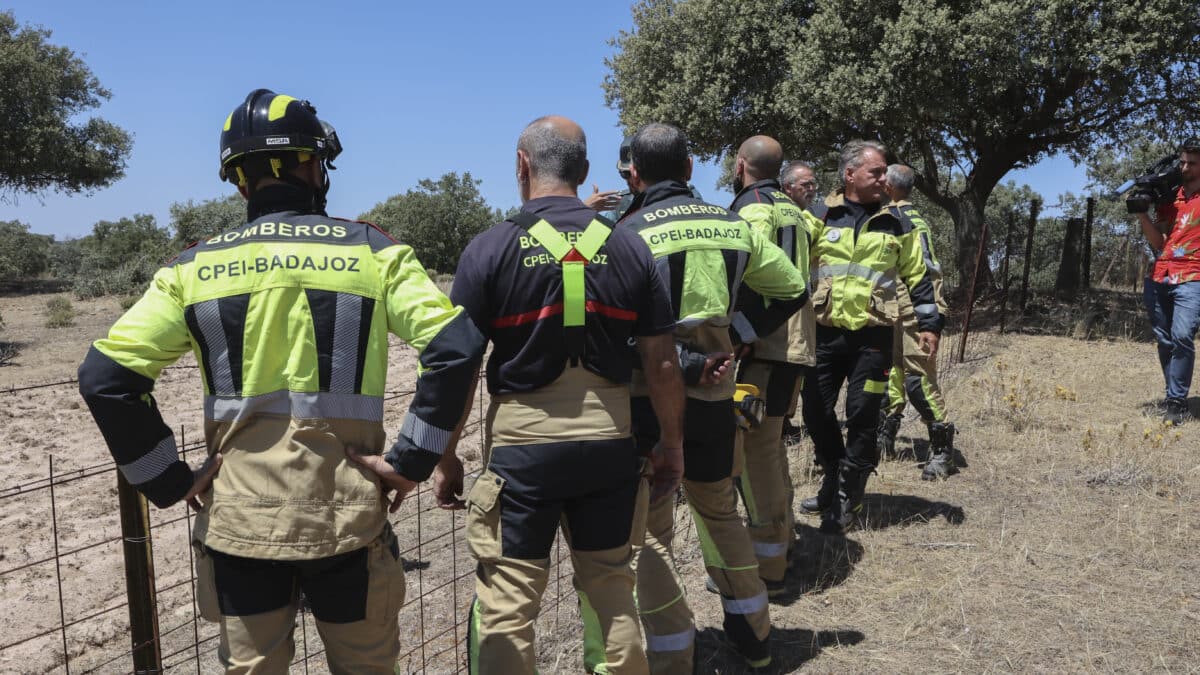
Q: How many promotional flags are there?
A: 0